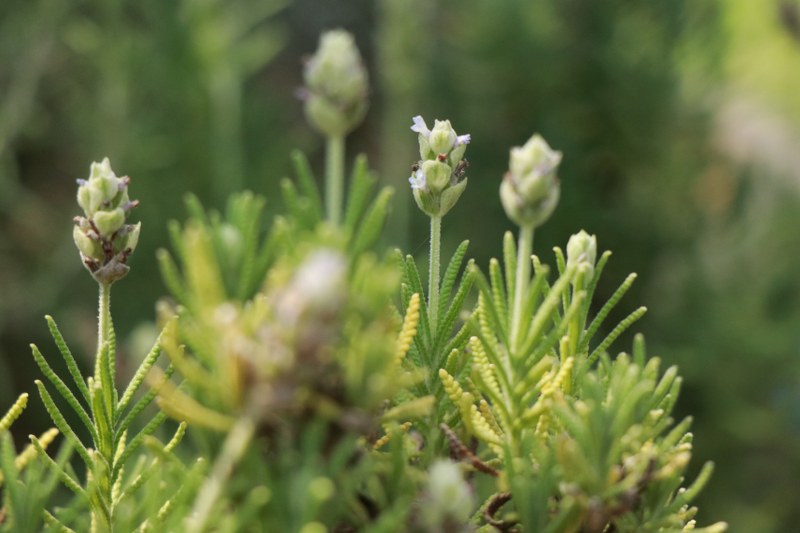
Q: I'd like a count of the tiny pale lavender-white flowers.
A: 3